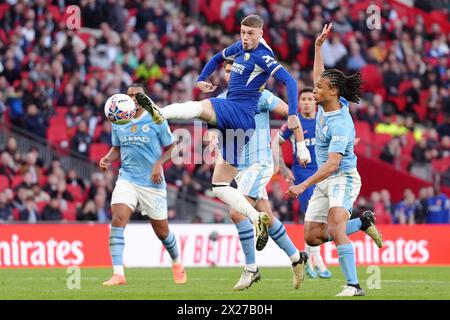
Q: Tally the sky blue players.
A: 3